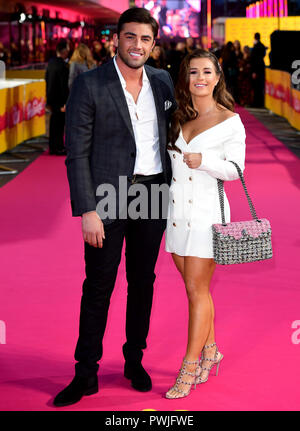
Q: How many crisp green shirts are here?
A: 0